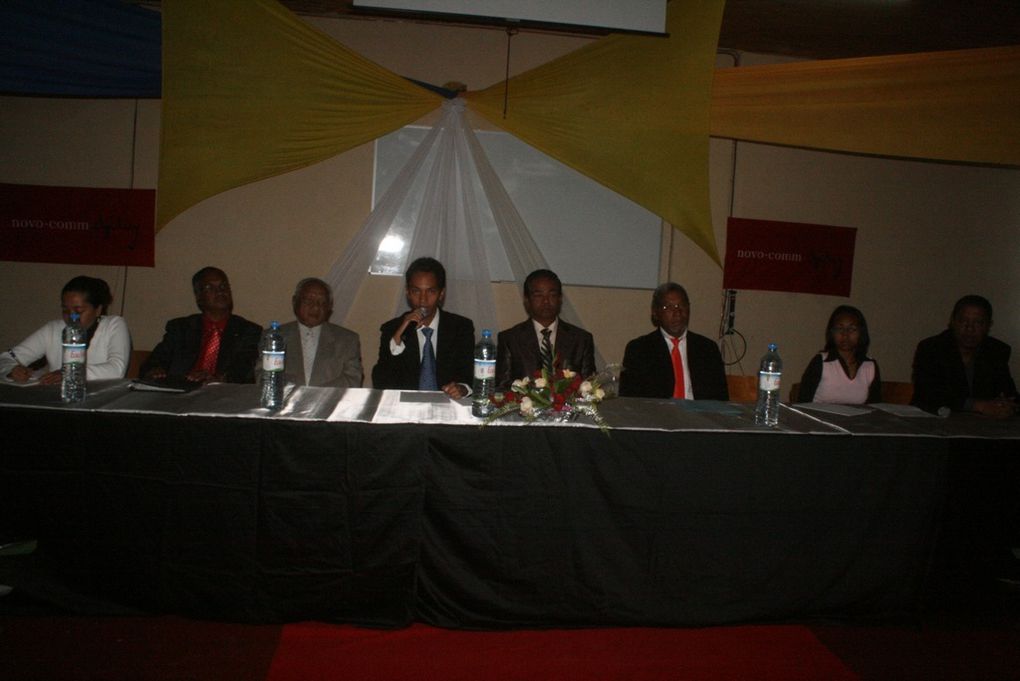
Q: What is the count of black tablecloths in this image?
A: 1